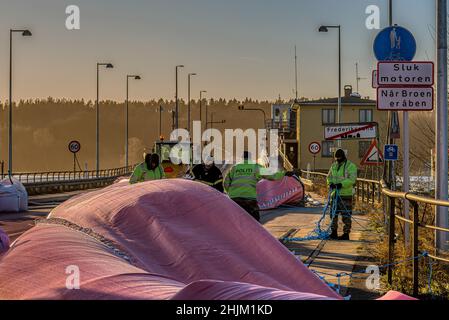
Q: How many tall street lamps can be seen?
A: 7